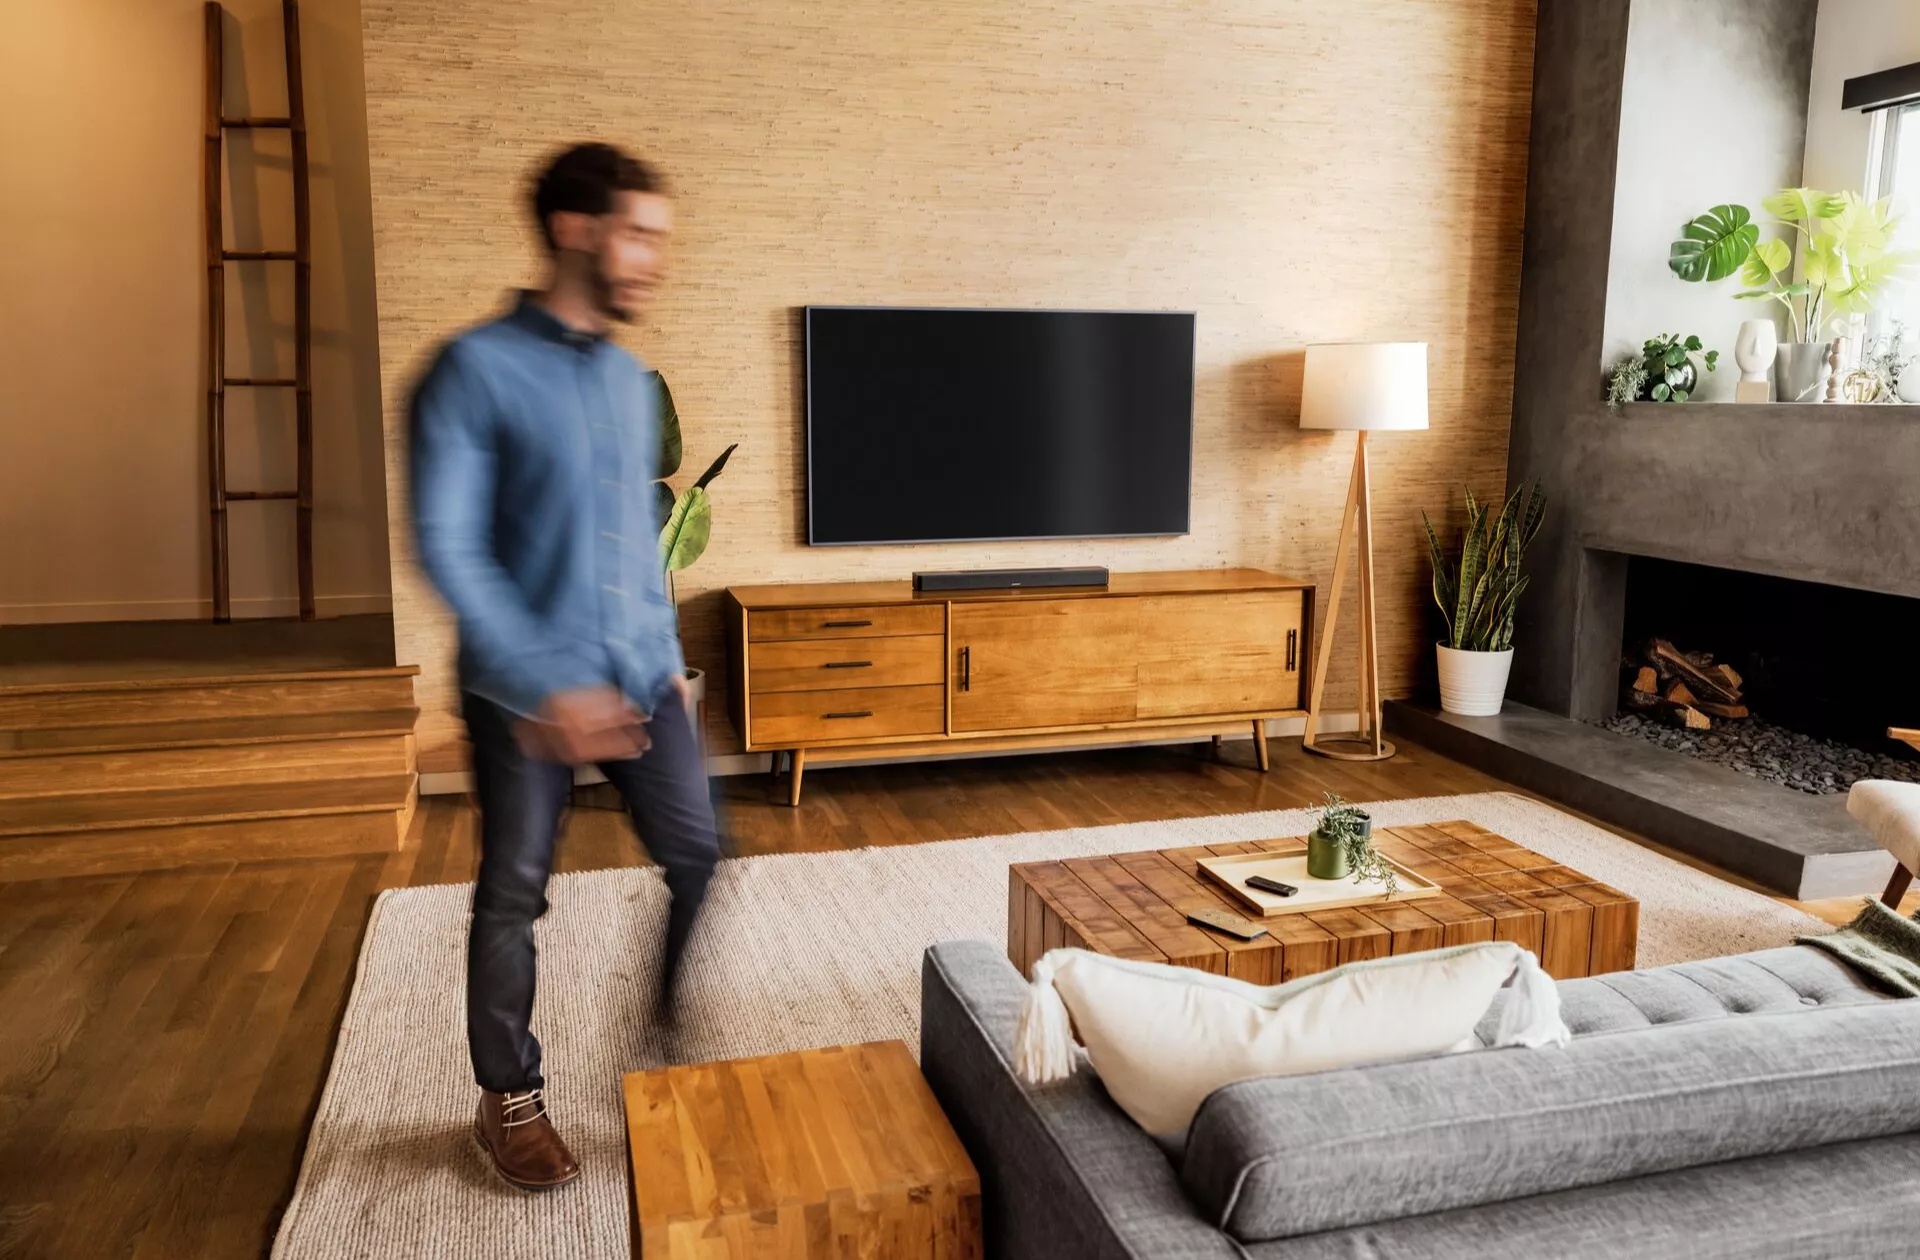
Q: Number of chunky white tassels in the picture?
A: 2